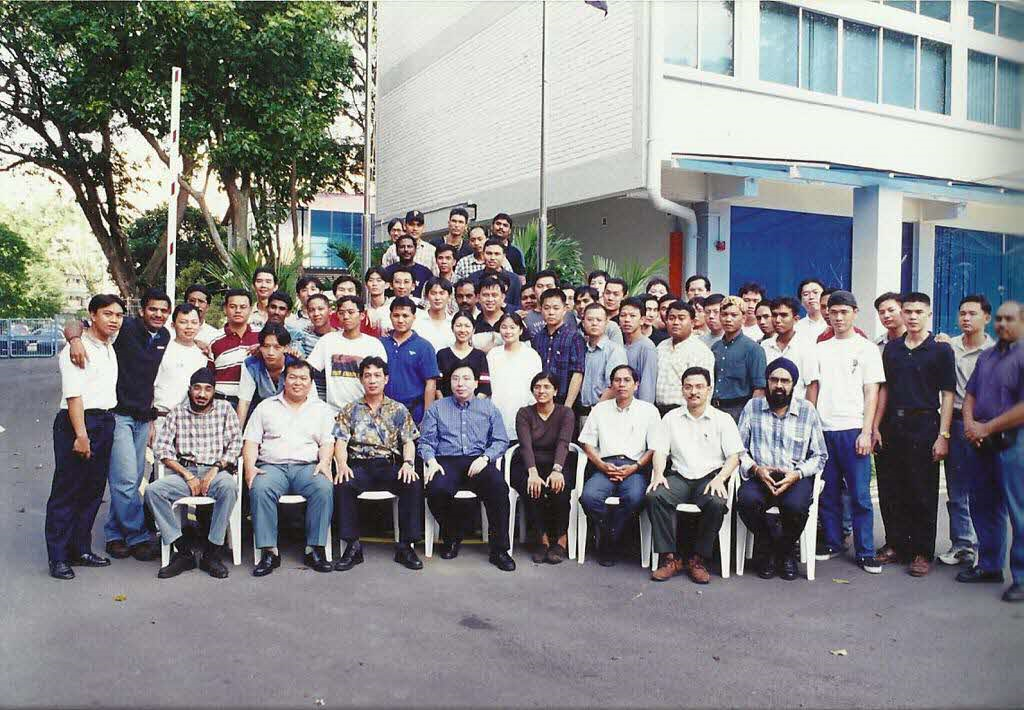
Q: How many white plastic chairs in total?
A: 8